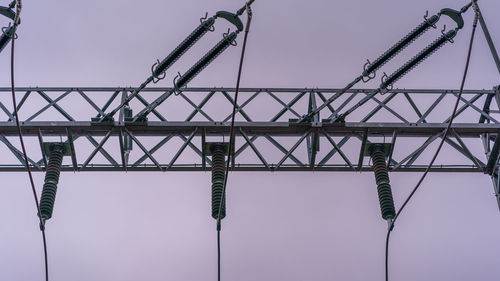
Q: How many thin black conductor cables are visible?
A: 3